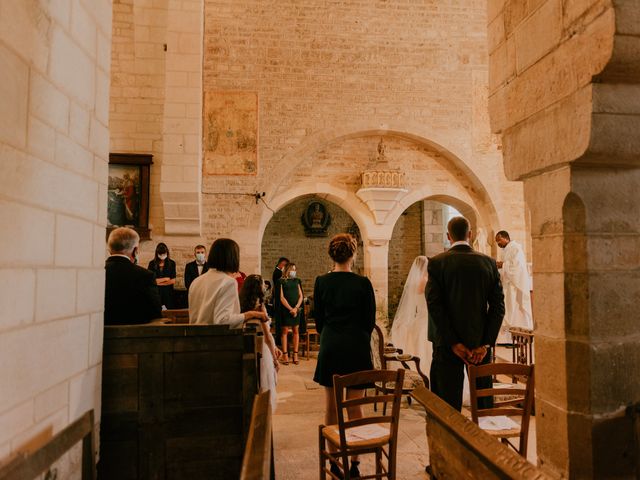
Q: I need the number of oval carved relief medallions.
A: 1